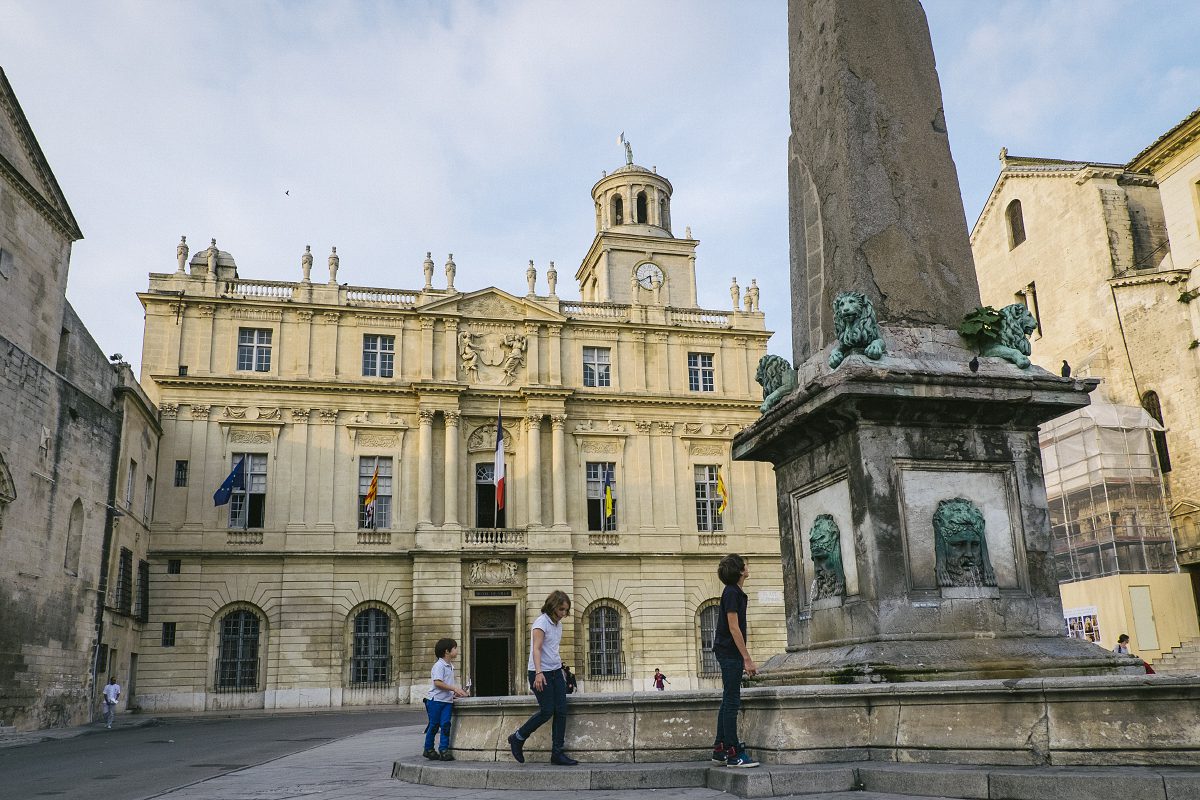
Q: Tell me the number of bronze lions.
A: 3